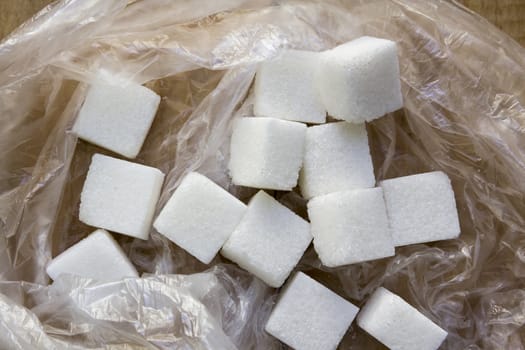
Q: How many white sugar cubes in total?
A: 13